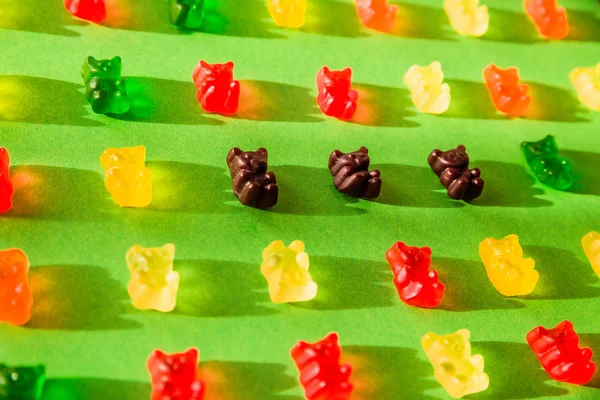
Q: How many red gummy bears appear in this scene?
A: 8